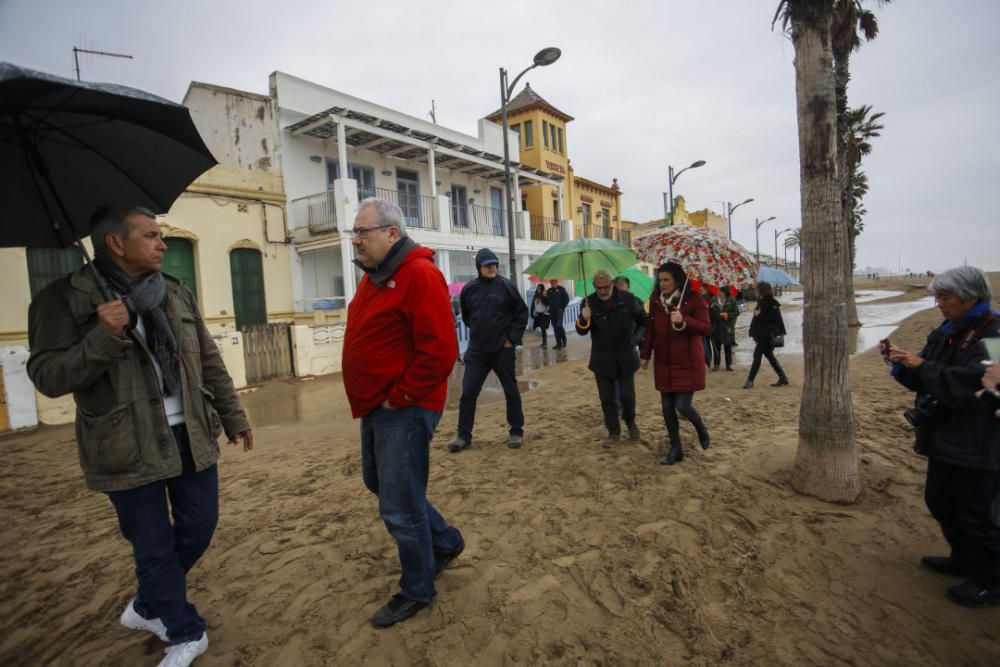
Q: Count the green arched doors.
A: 2